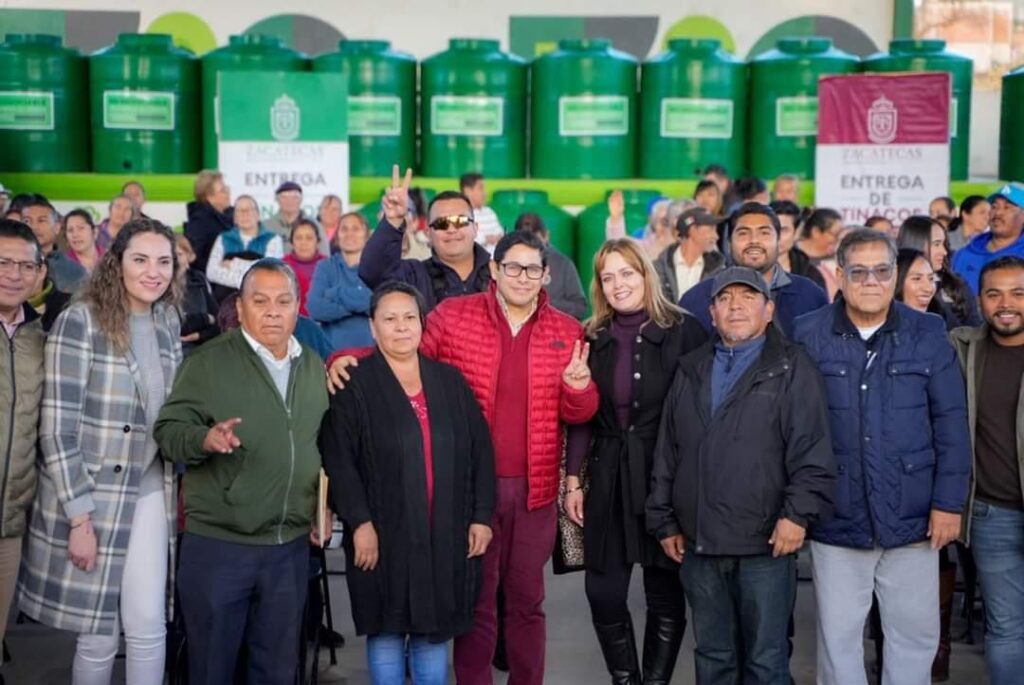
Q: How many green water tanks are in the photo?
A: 13